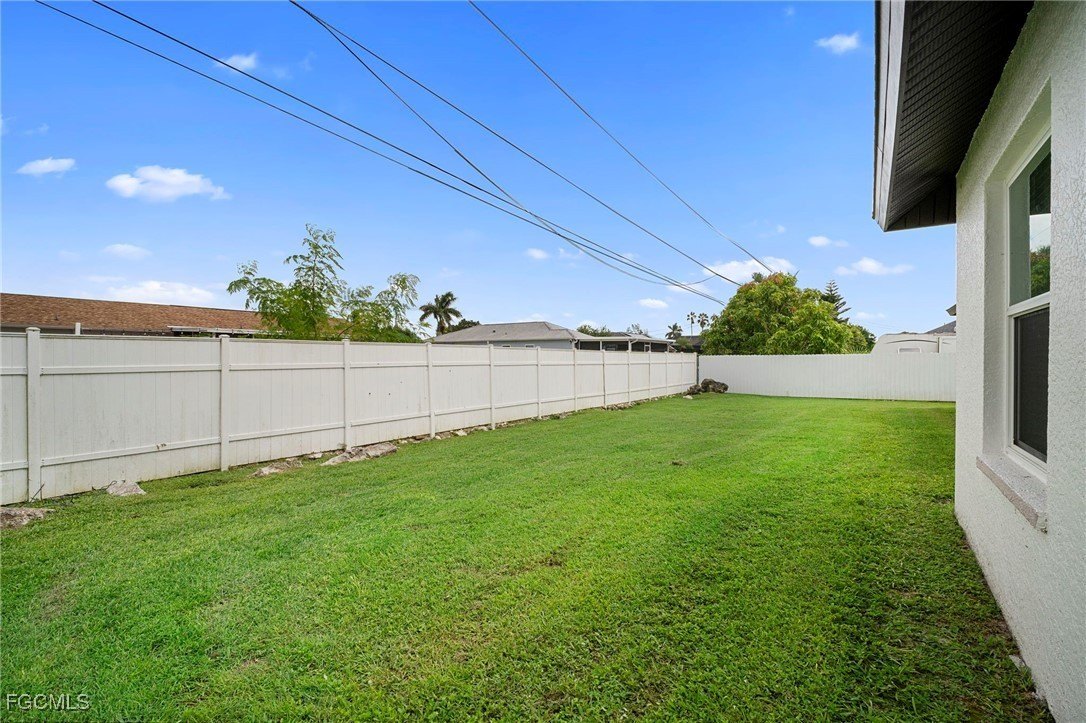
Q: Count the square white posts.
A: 13